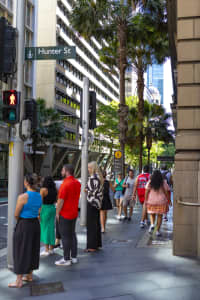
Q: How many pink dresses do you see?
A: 1